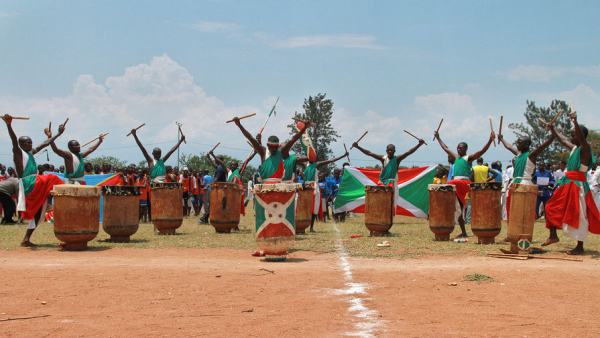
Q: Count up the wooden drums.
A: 10